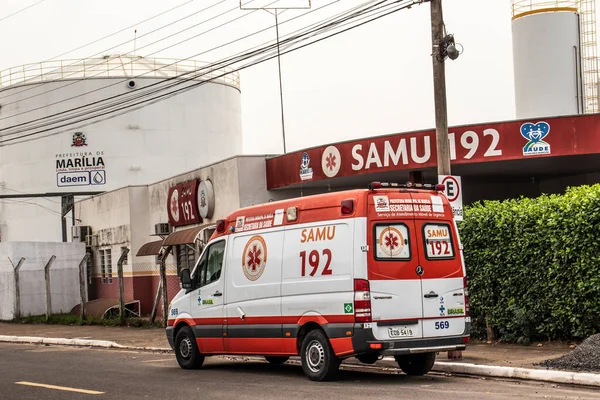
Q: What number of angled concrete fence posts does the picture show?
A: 5